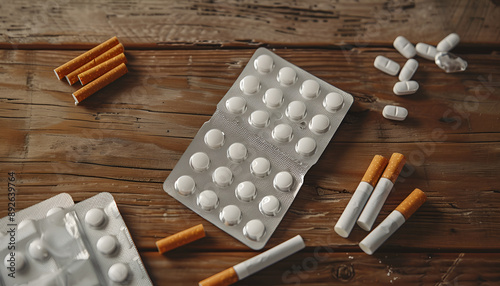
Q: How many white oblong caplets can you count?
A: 7